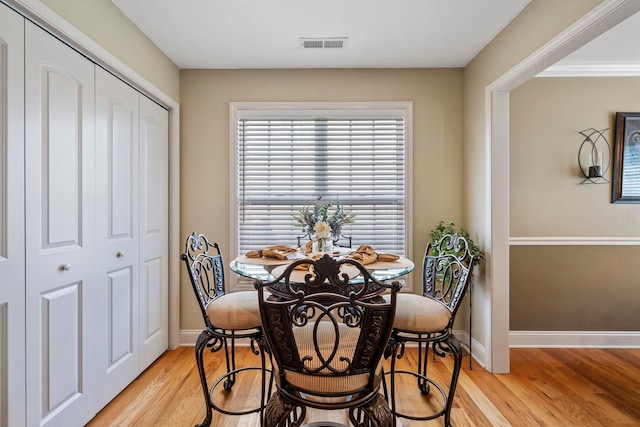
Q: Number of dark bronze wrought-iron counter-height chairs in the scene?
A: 4